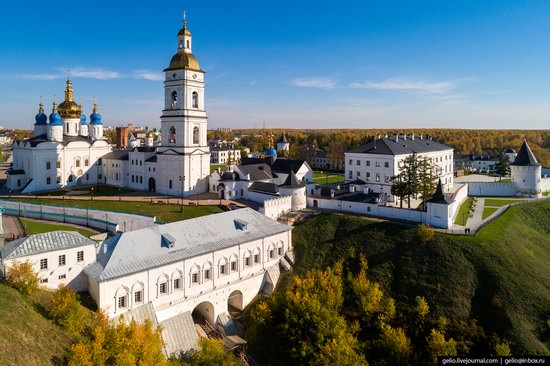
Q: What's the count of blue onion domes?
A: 5